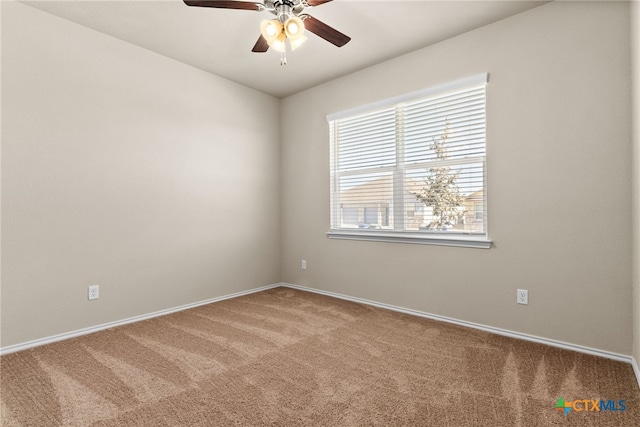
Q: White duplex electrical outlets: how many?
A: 3